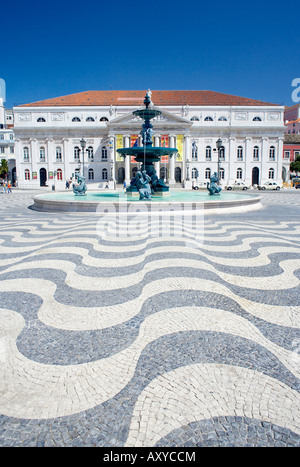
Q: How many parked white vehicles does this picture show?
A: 3